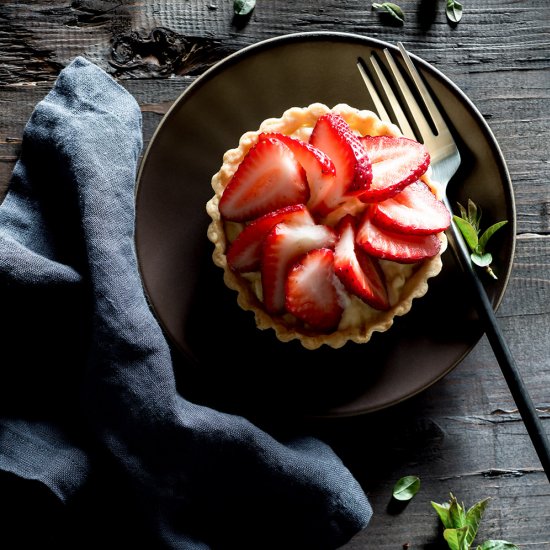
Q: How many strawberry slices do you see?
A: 10